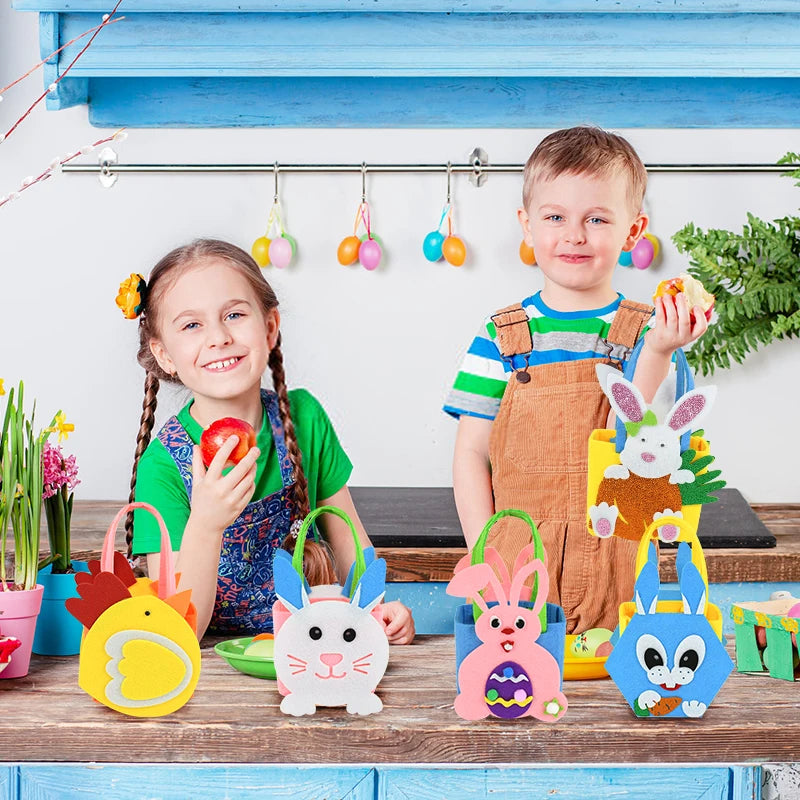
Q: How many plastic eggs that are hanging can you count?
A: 12